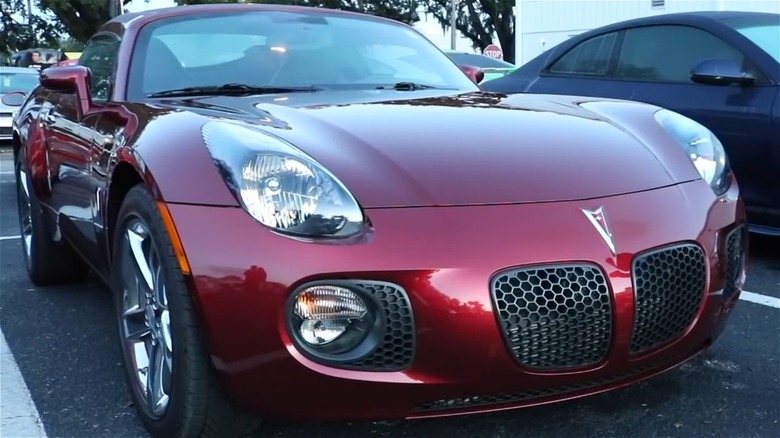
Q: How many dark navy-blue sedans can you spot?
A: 1